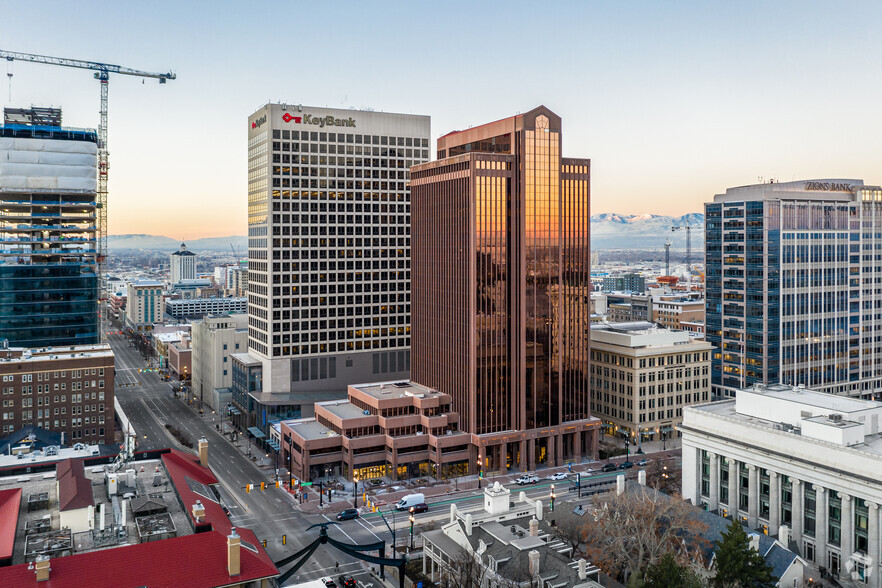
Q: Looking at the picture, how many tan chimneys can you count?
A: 4